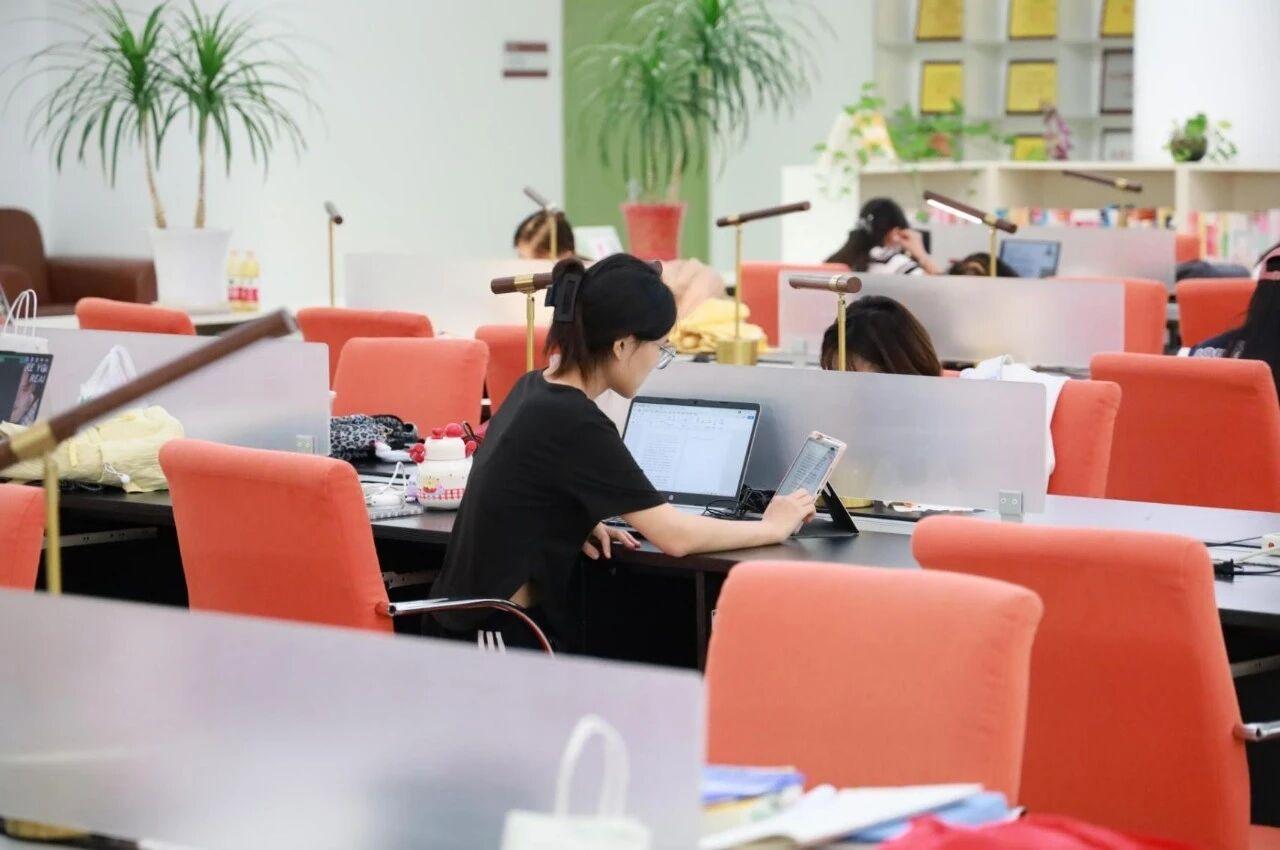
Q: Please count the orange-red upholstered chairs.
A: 14